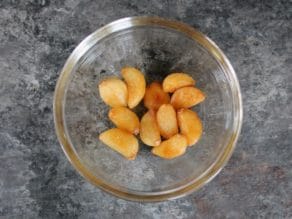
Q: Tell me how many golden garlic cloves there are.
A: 11